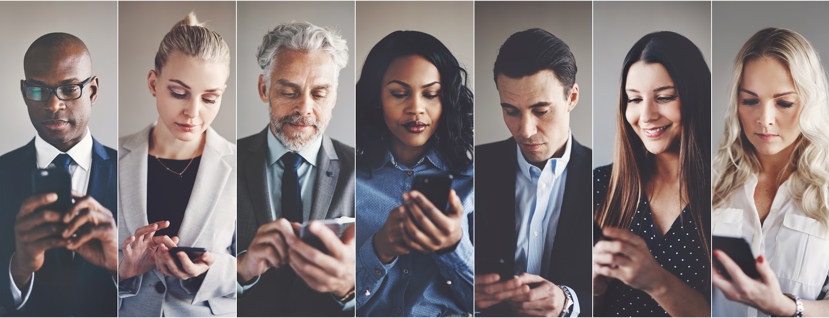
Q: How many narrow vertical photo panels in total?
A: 7